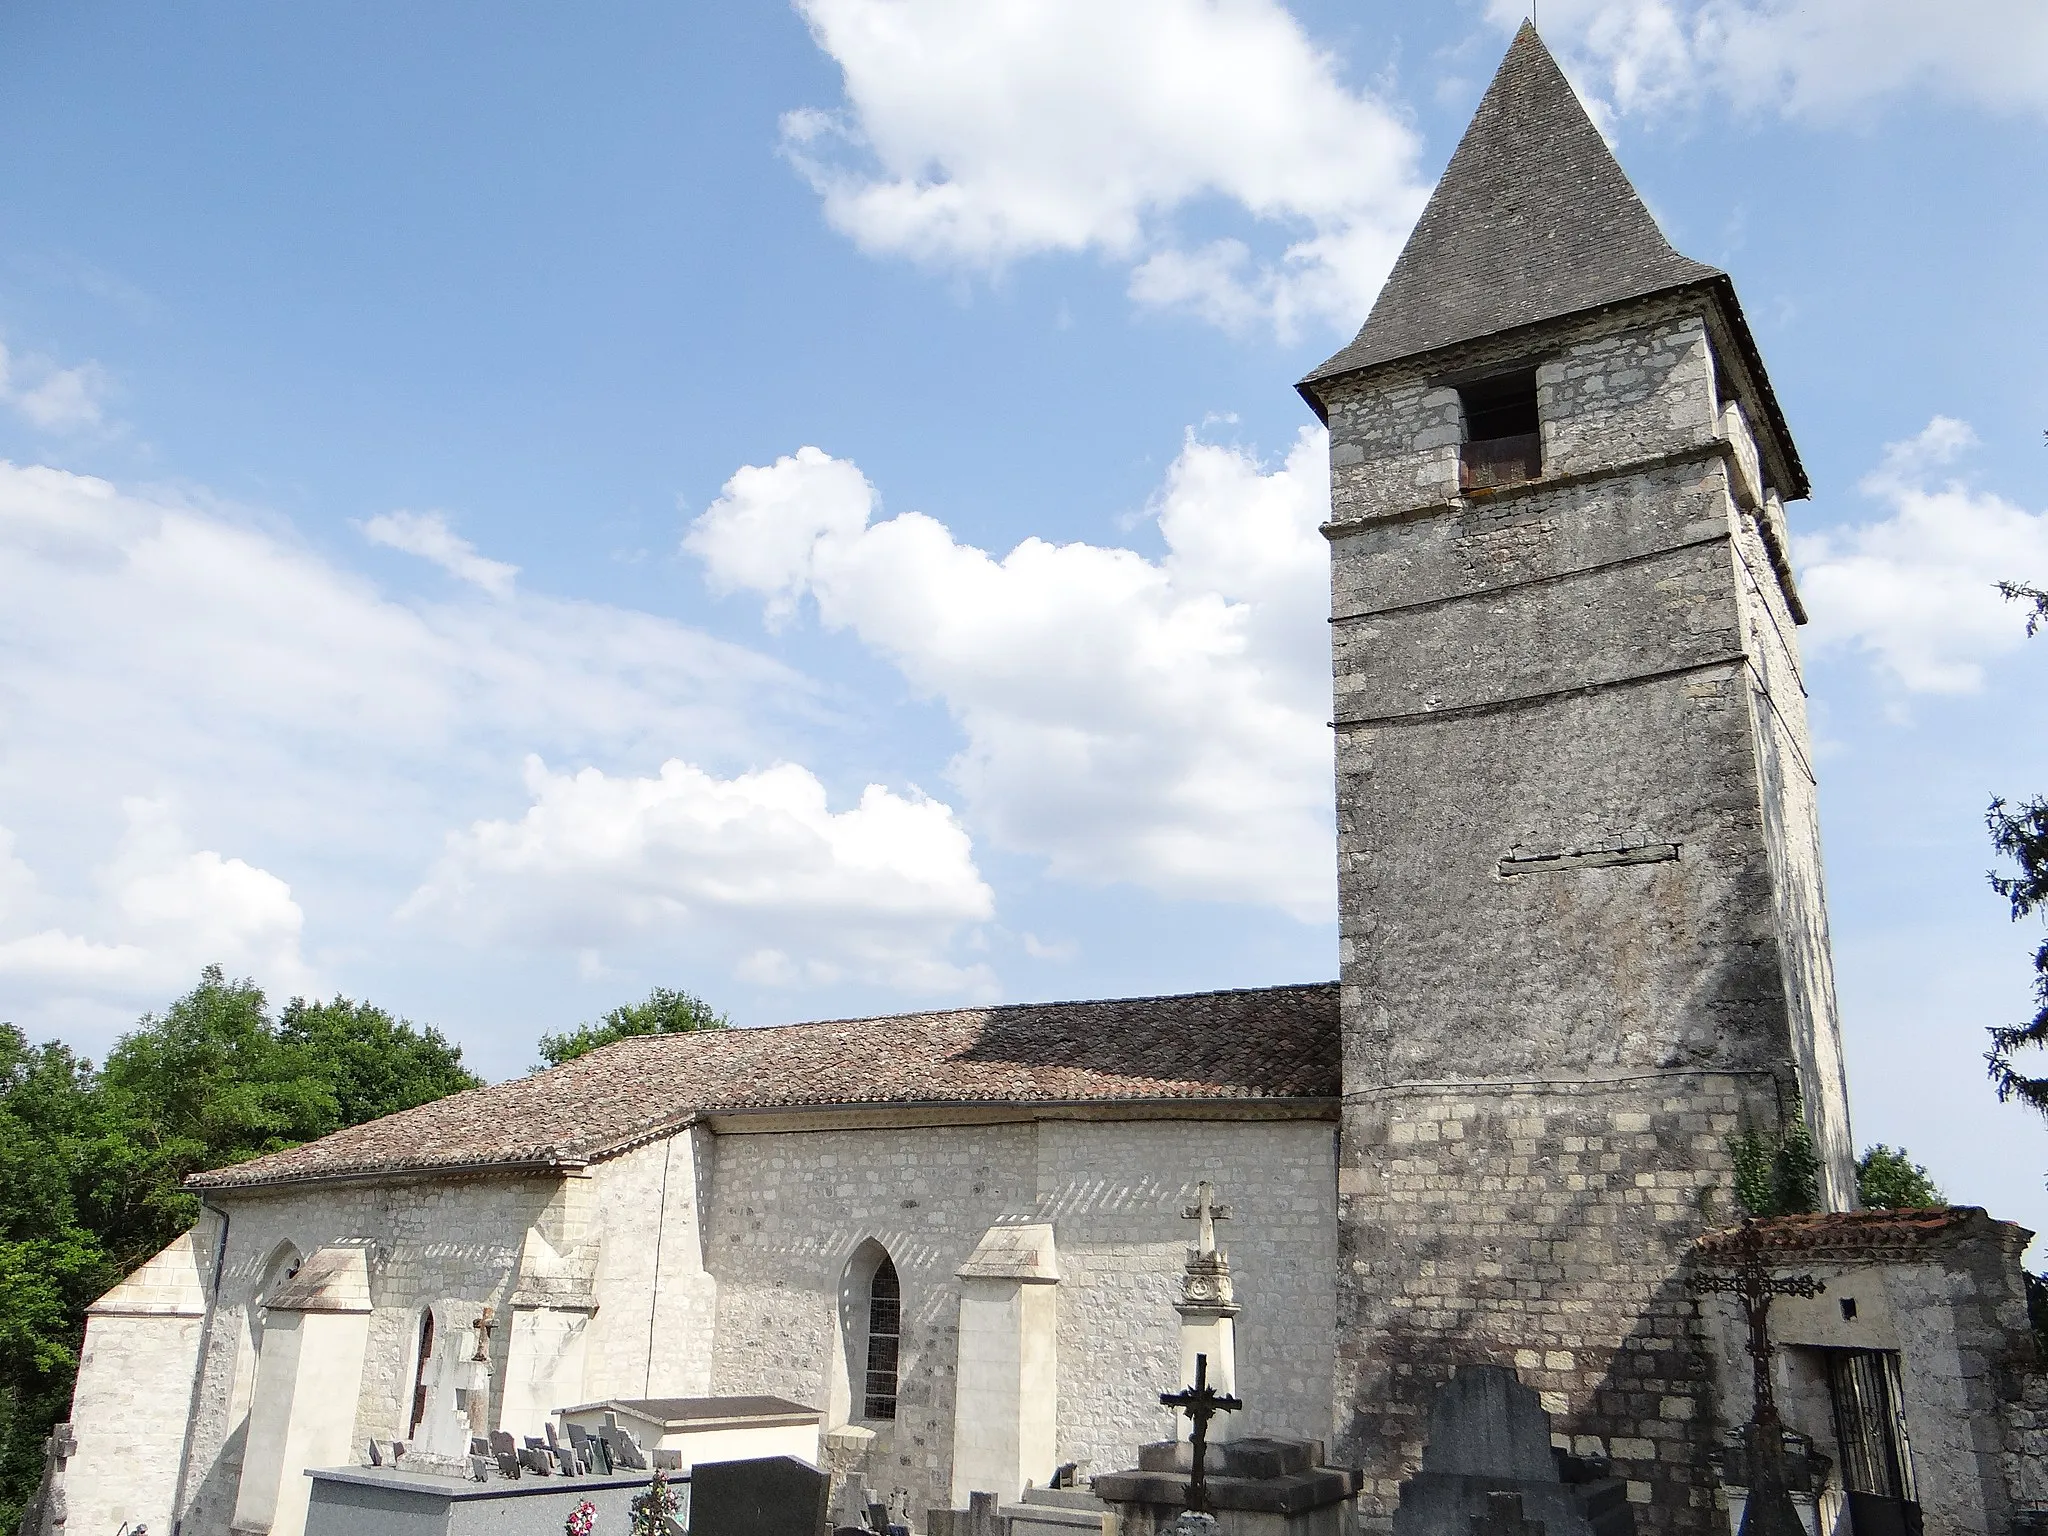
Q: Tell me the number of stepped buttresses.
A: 4